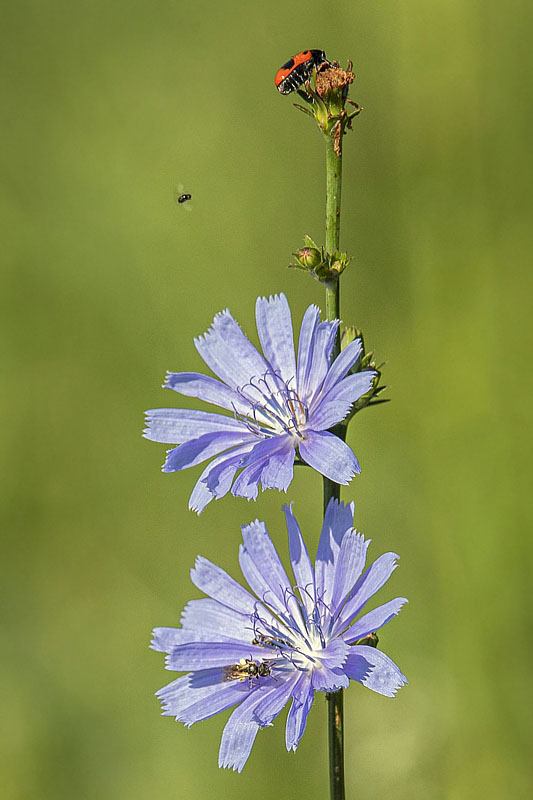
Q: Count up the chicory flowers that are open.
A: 2